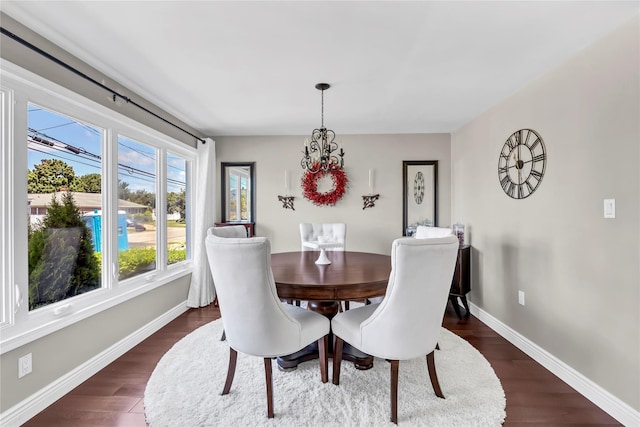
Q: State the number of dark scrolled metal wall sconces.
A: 2